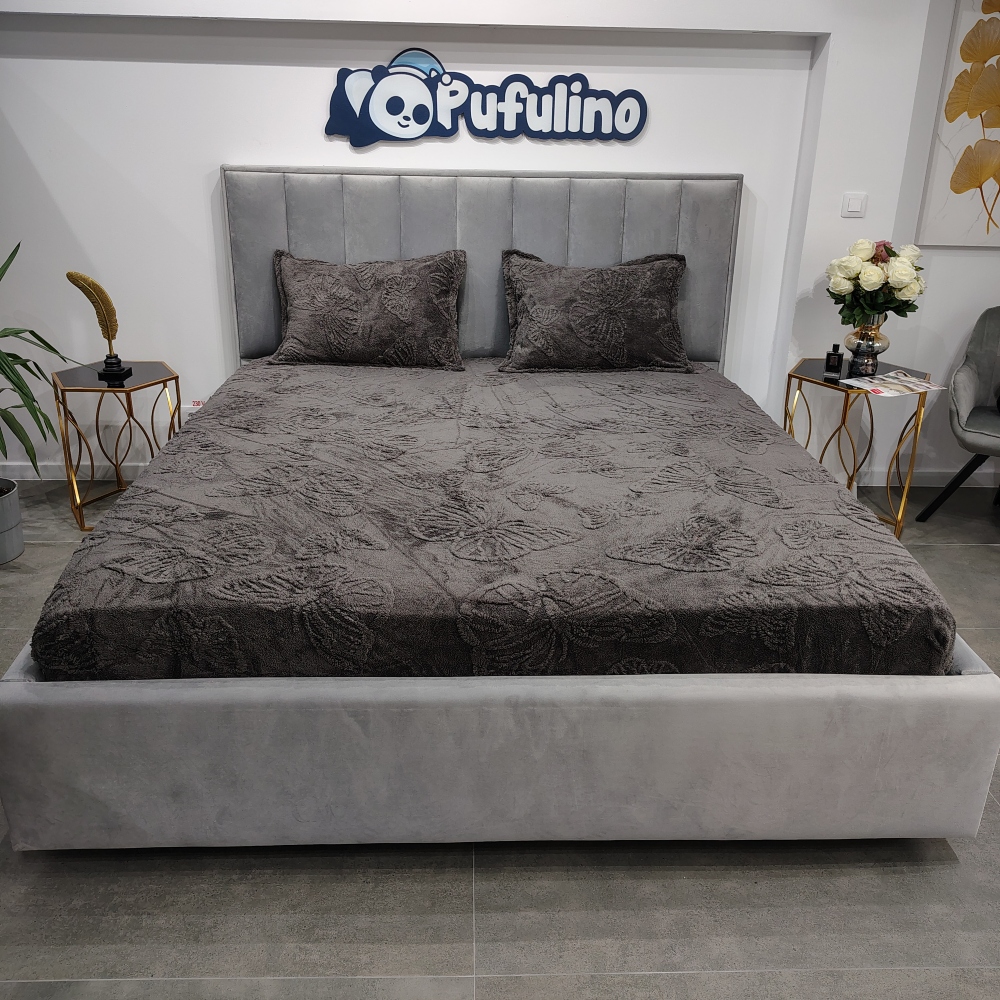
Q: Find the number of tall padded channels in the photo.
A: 9